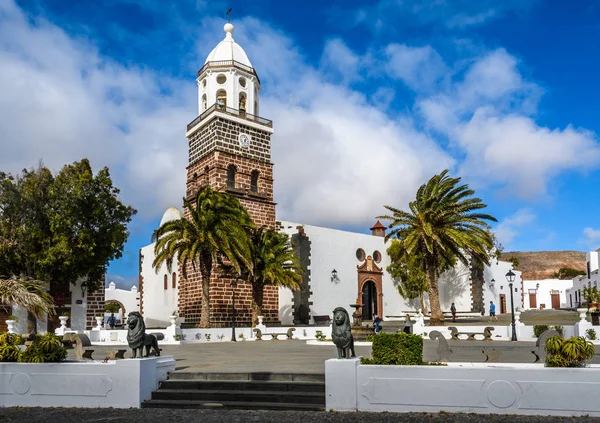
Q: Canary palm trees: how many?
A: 3